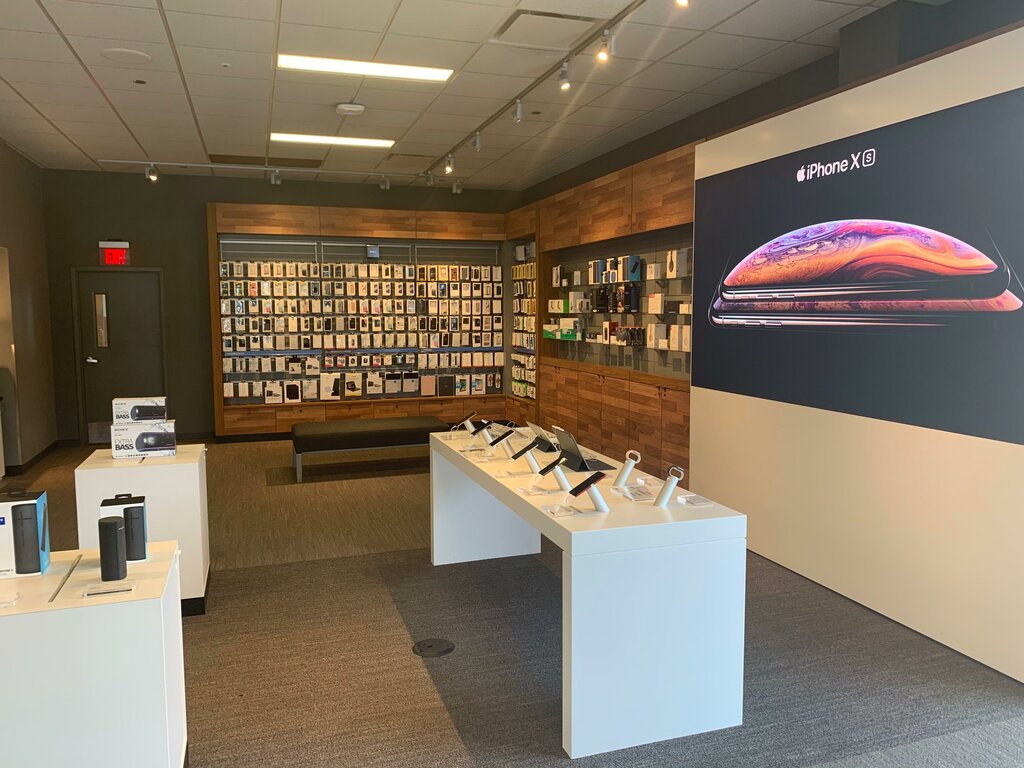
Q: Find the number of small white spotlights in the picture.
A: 11